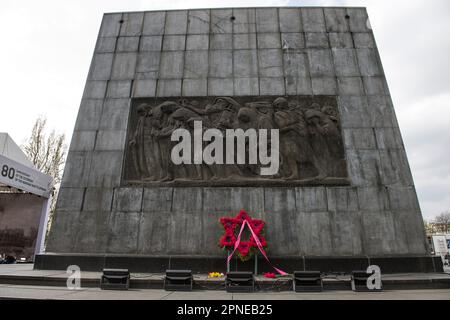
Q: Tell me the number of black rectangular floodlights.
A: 5